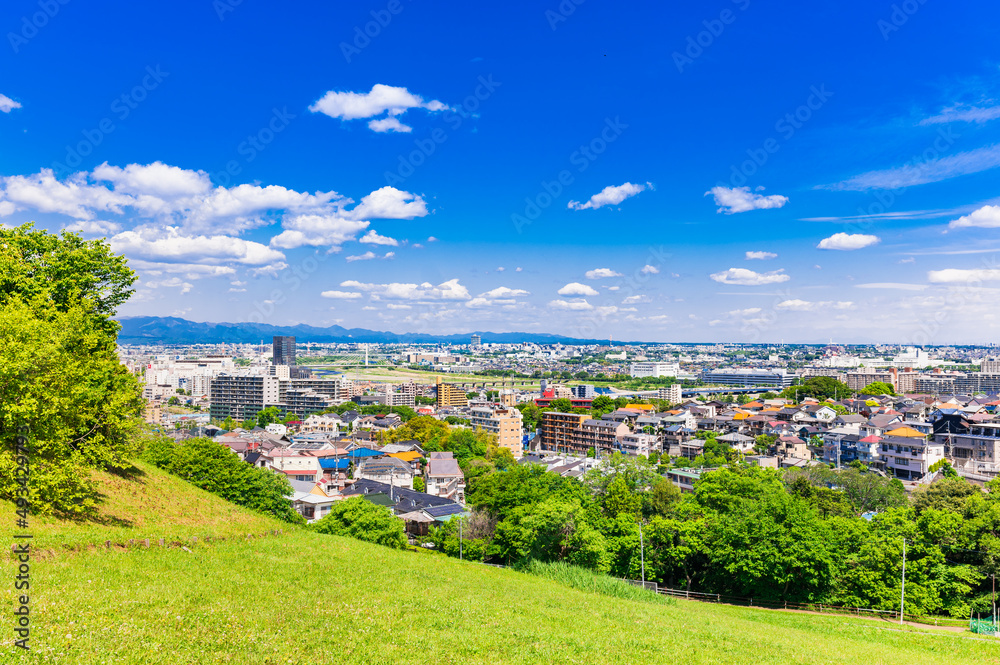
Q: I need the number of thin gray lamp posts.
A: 3